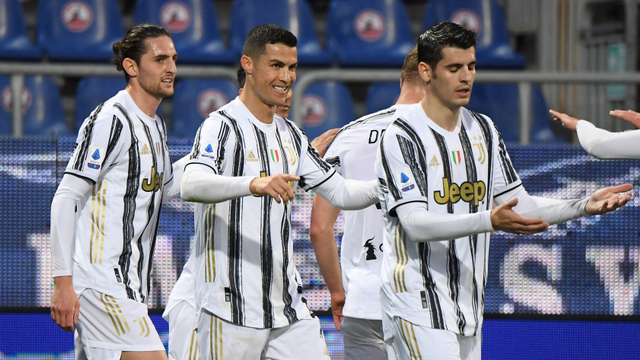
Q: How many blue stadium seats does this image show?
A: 12